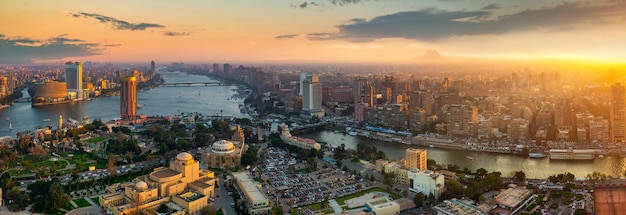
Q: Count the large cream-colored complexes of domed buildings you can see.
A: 1